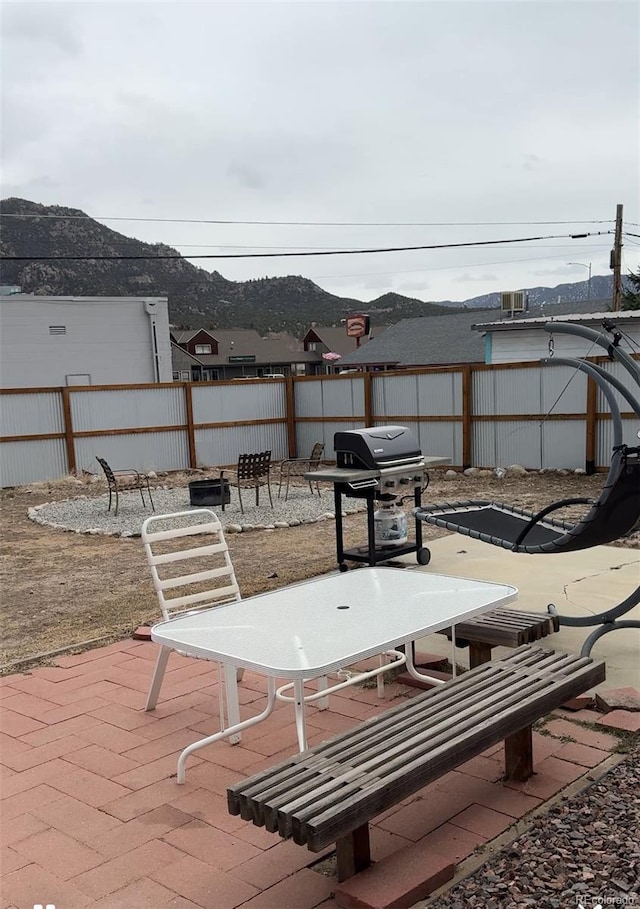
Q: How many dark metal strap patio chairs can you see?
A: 3